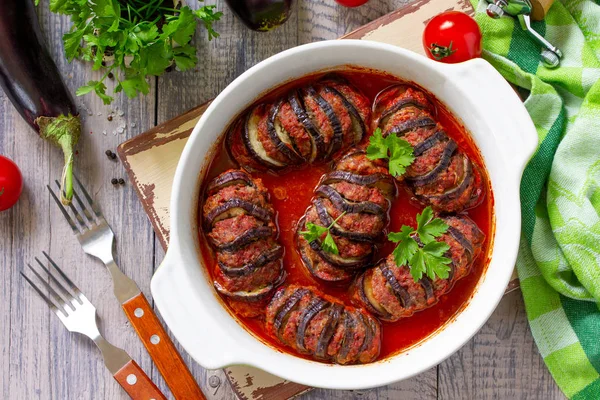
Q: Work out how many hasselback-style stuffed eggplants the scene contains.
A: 6